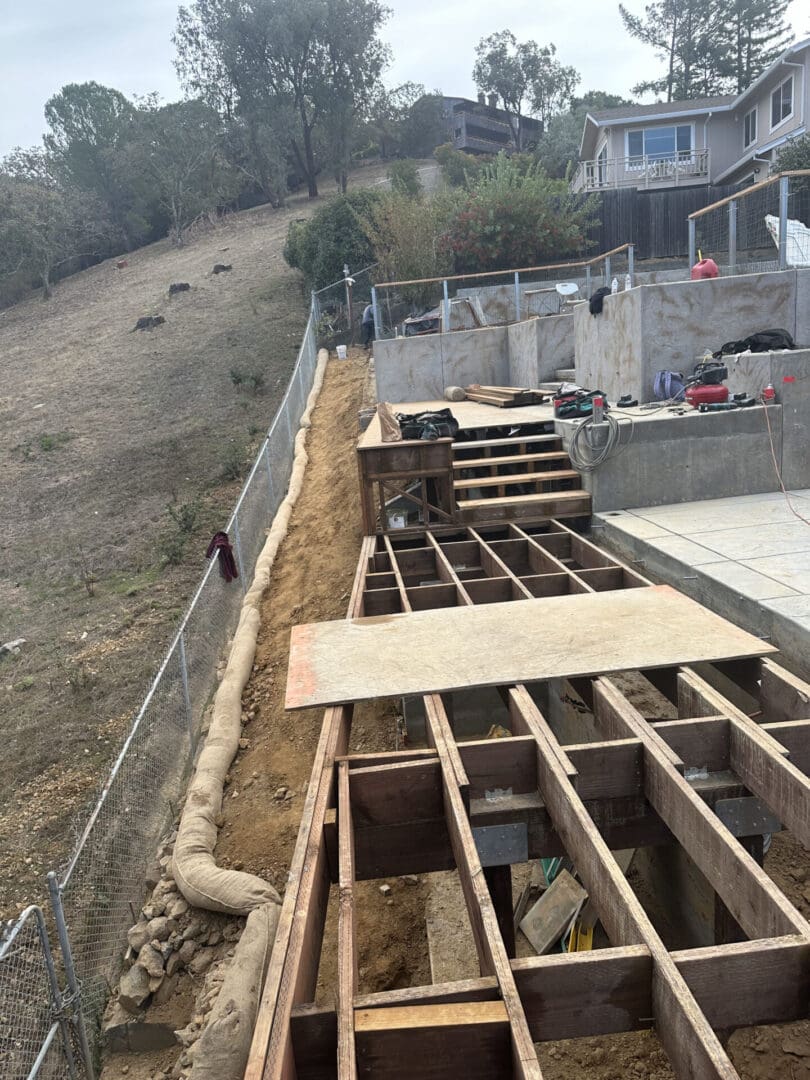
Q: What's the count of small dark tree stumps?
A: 3